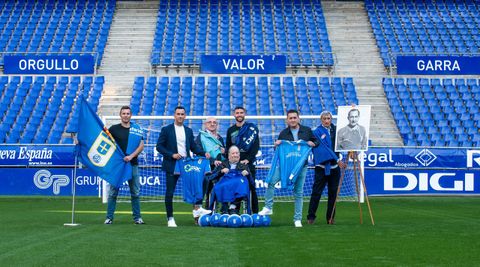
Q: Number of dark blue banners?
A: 3